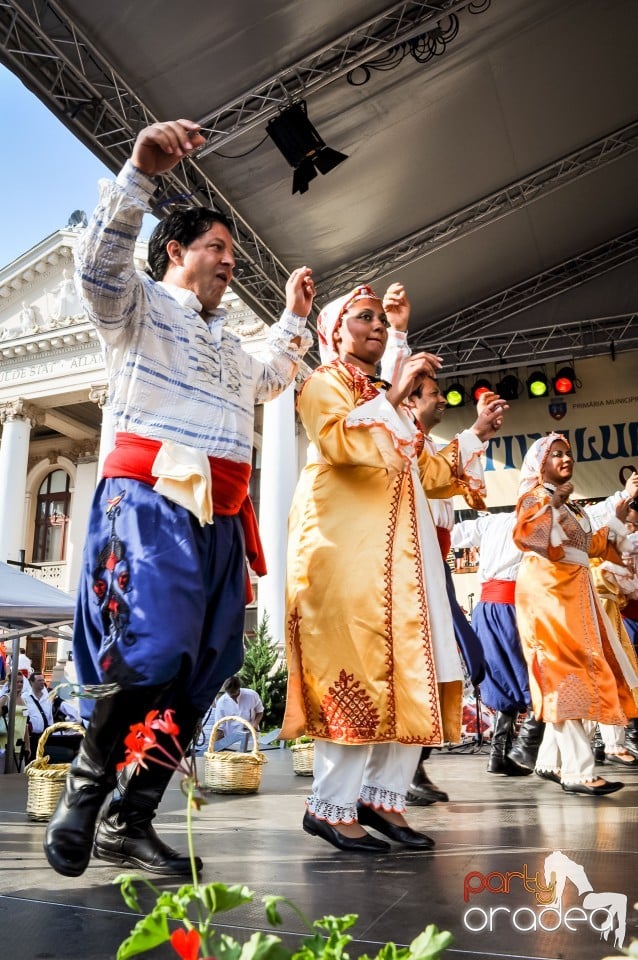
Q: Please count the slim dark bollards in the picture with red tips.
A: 0